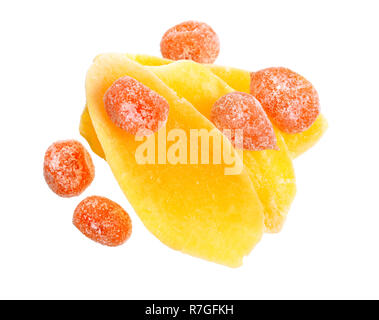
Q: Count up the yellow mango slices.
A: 3